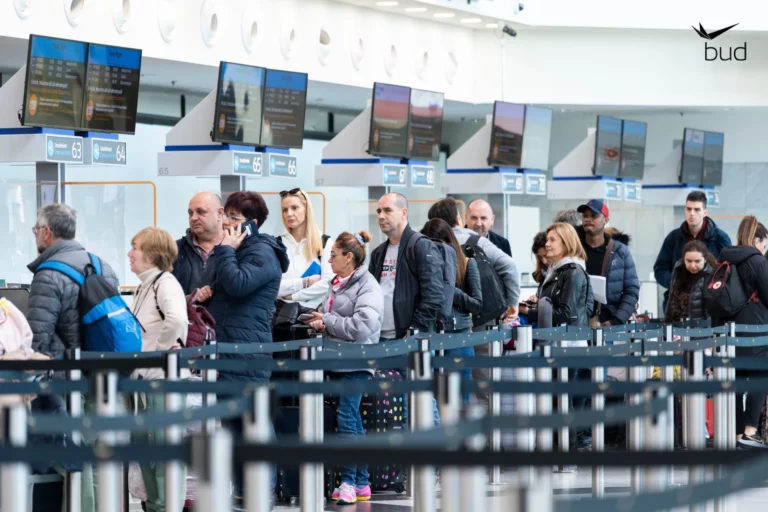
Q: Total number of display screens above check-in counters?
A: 12